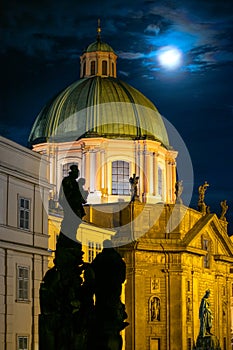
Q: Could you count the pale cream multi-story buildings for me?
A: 1